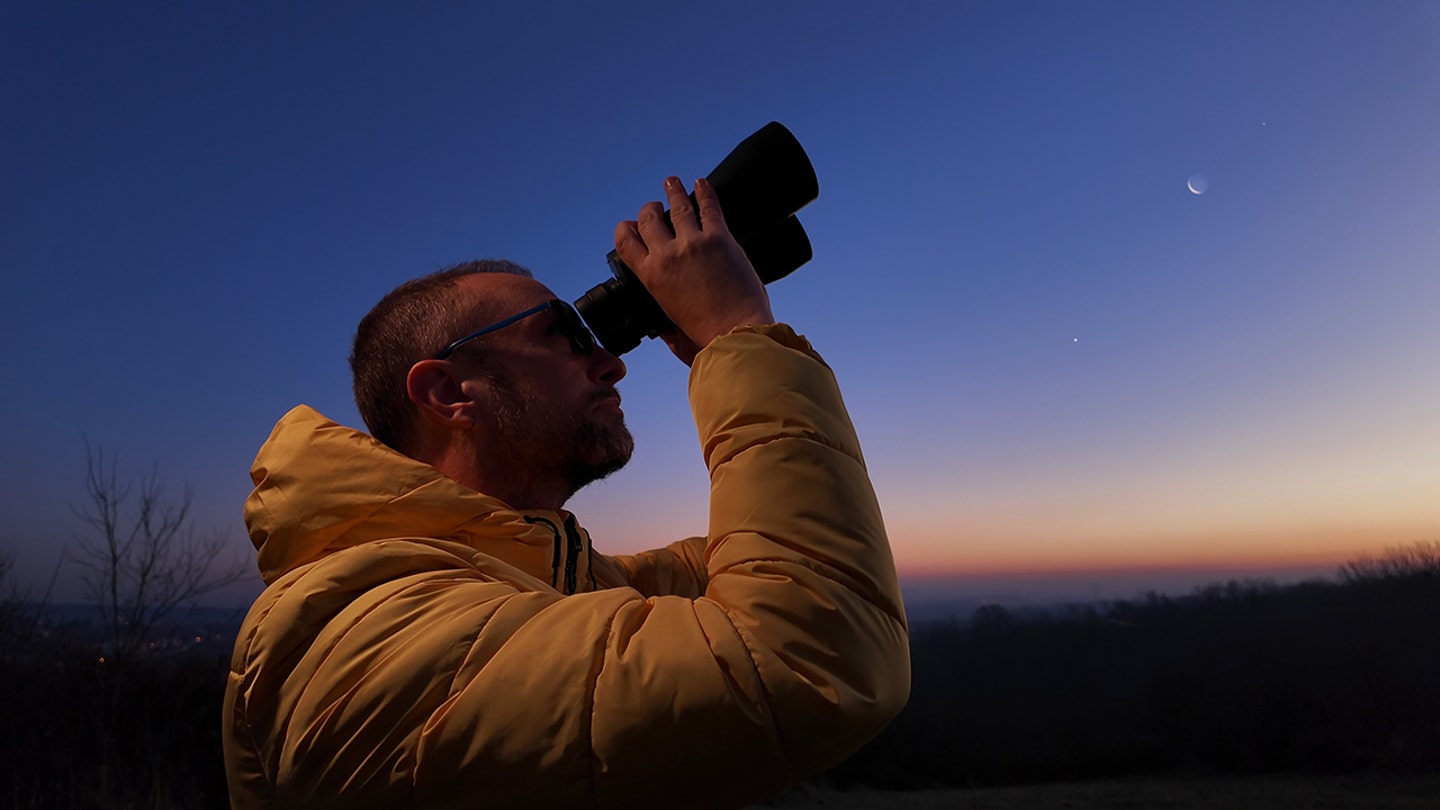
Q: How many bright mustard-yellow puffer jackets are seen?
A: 1